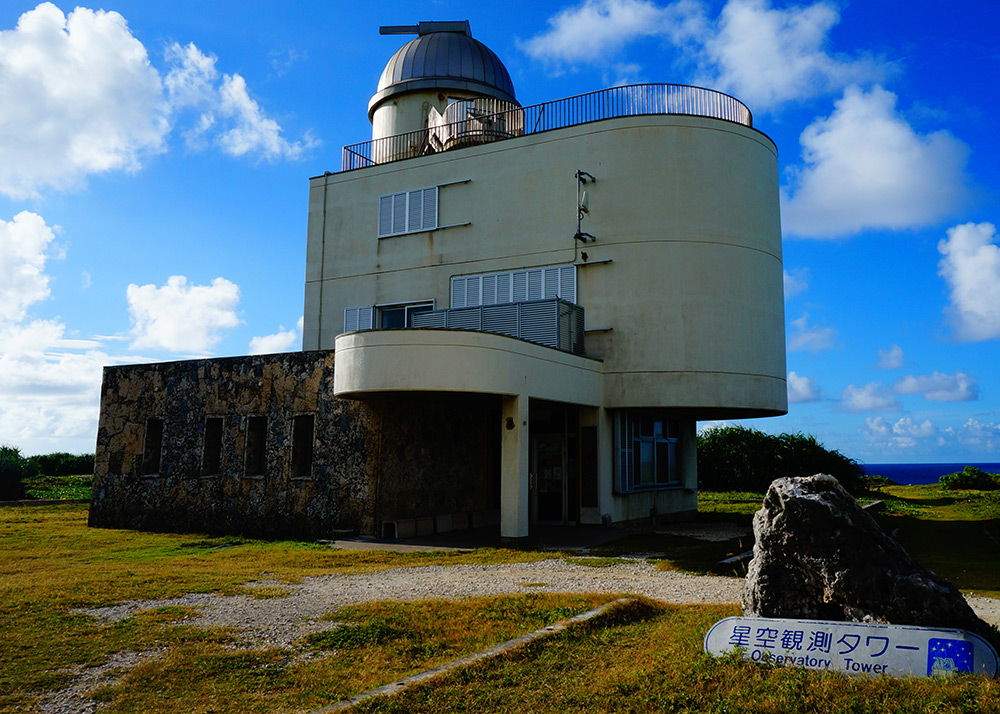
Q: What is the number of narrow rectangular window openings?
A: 4